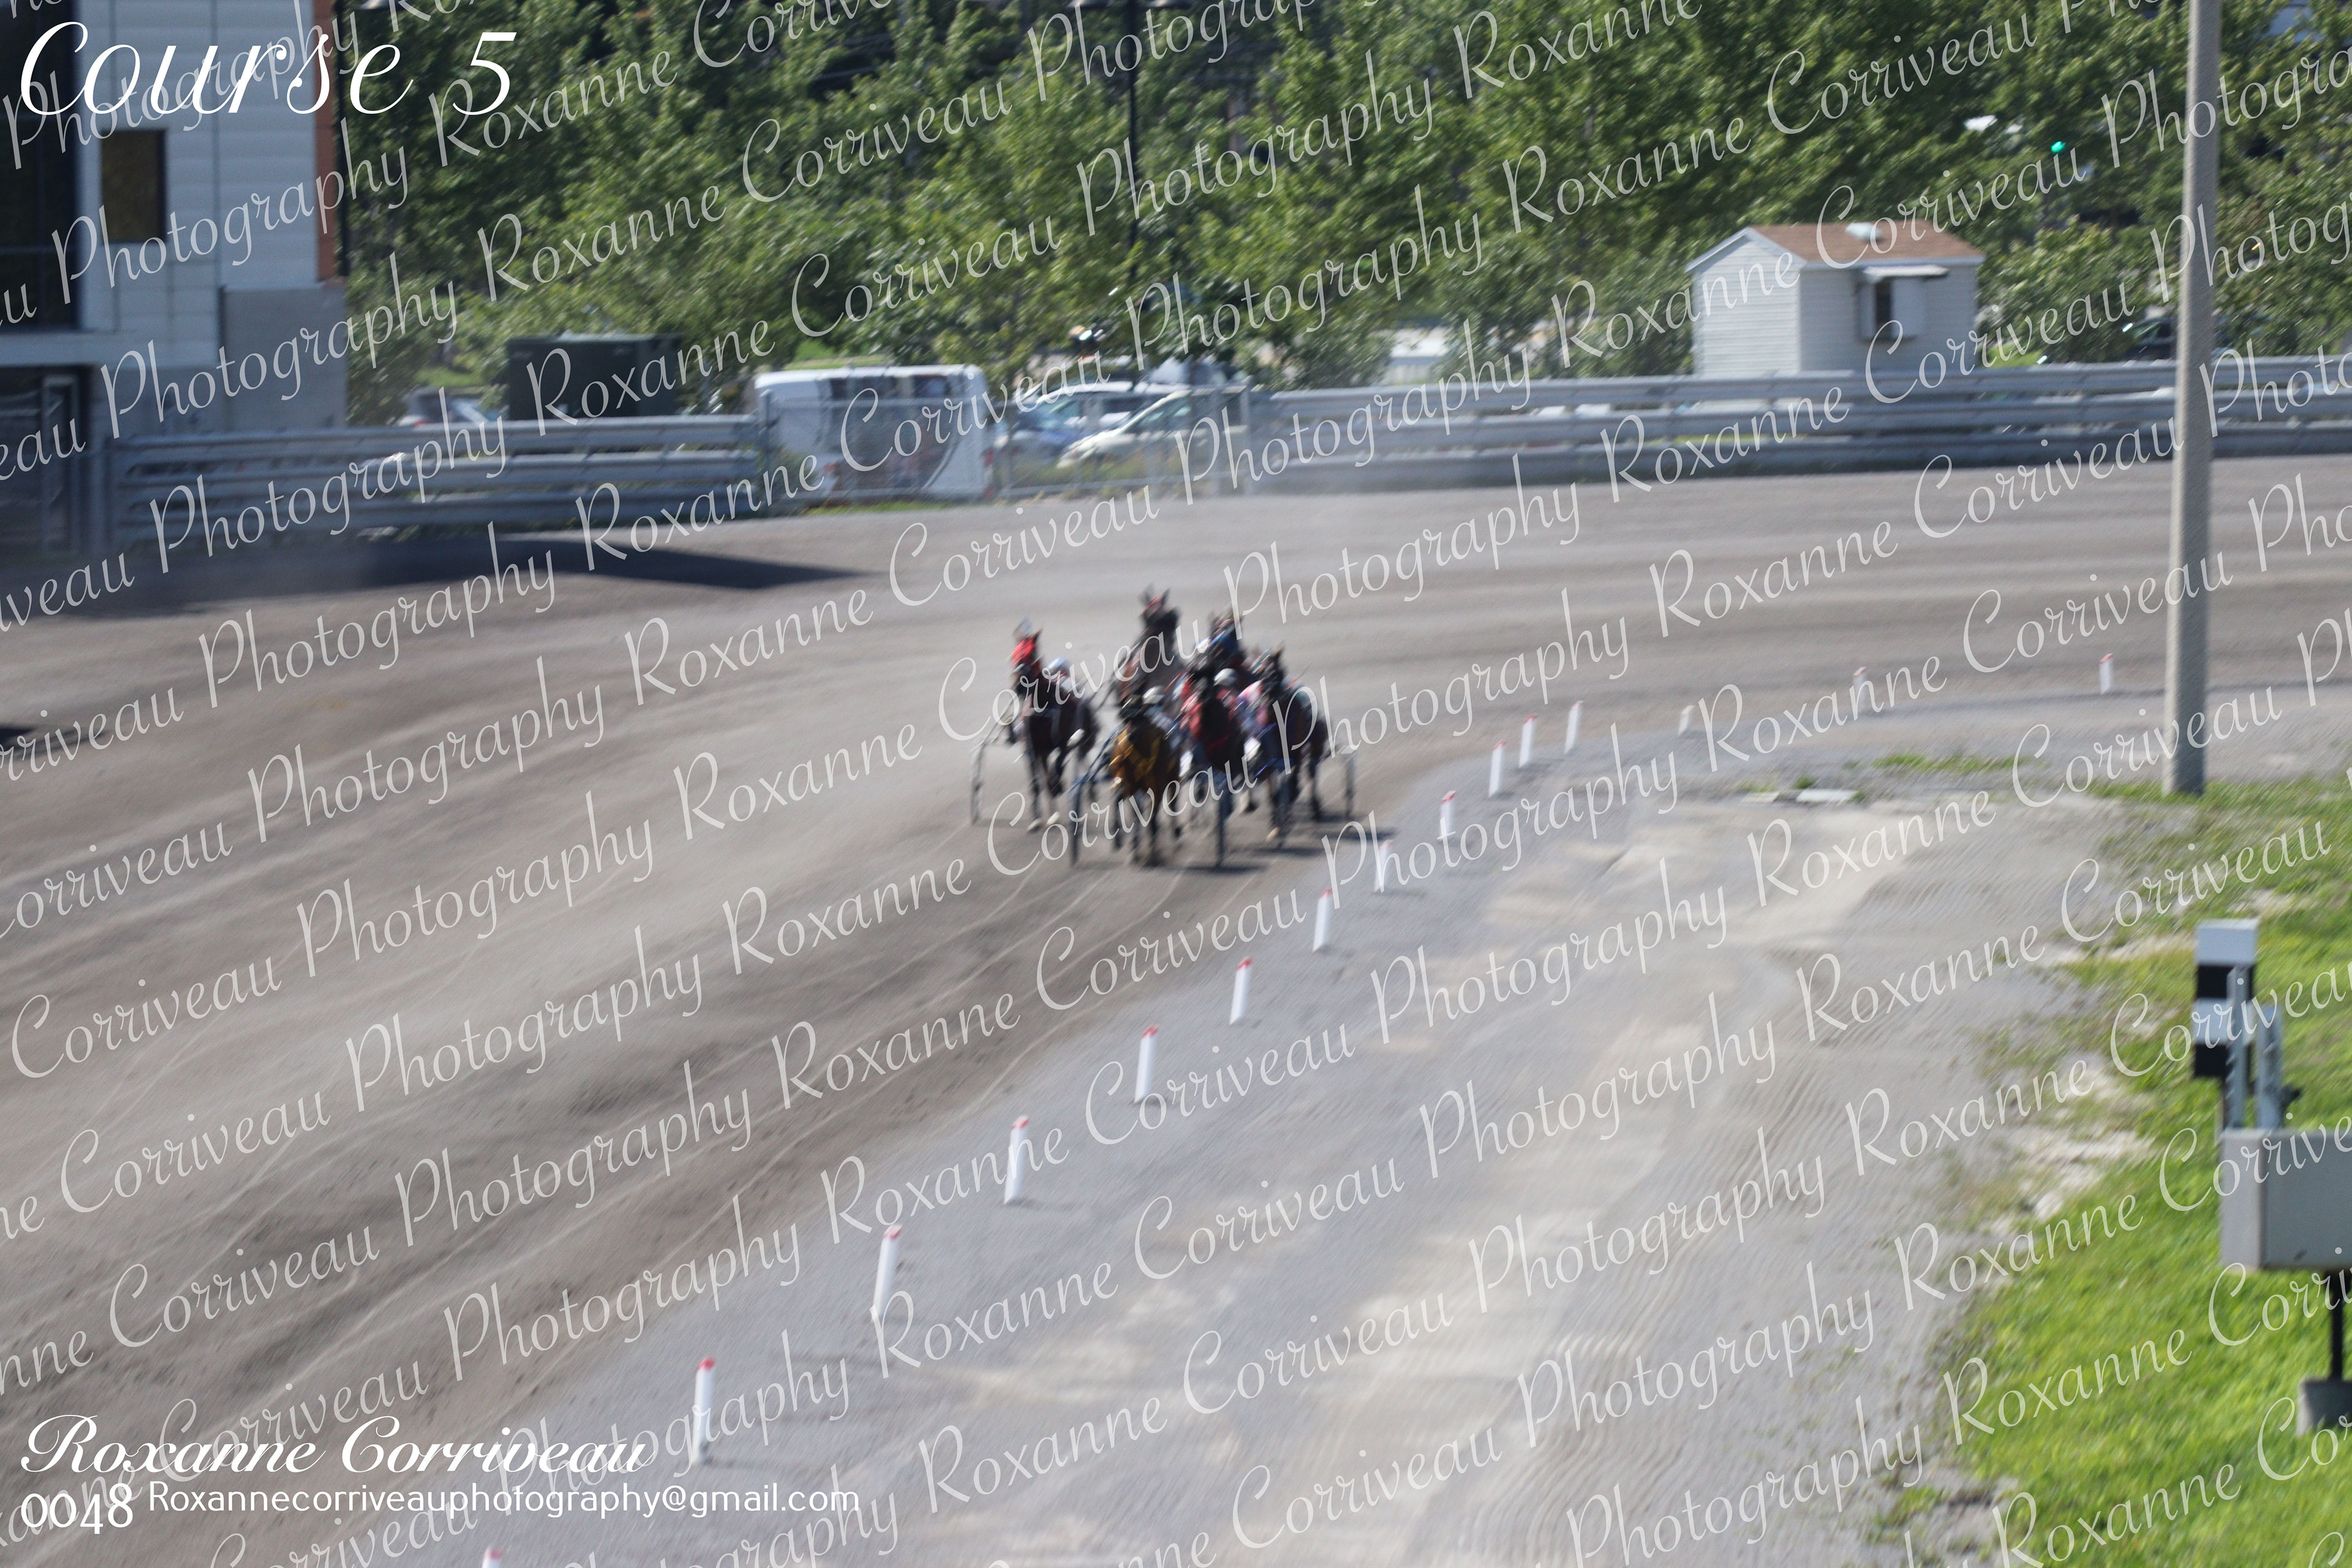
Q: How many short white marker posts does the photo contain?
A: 15